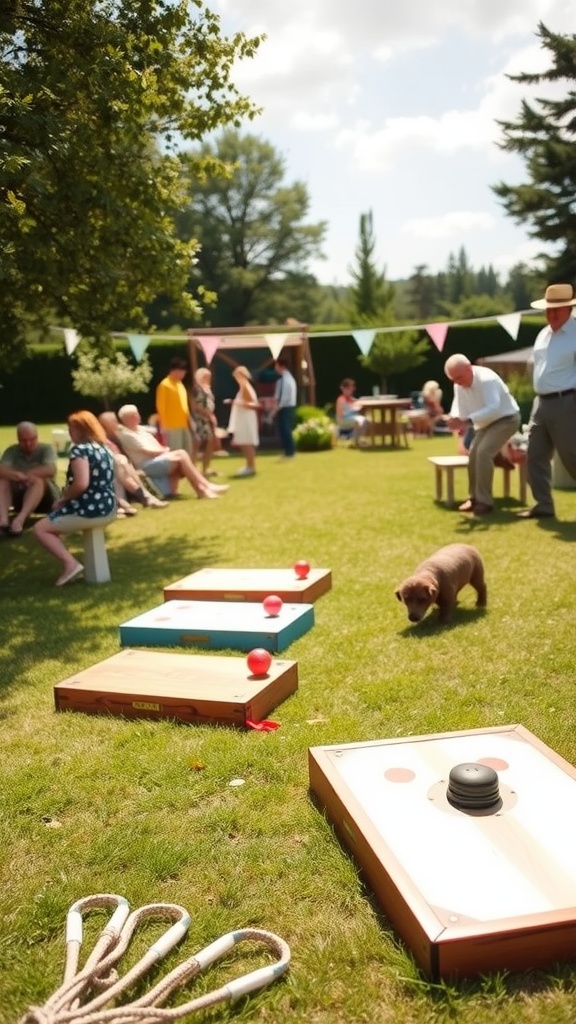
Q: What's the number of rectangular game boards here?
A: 4